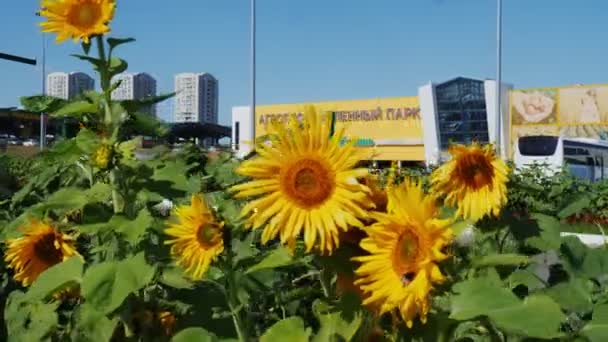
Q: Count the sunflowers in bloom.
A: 6